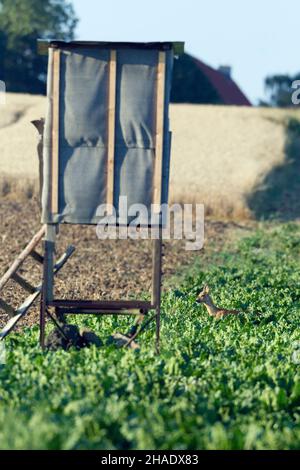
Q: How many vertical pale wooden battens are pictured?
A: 3